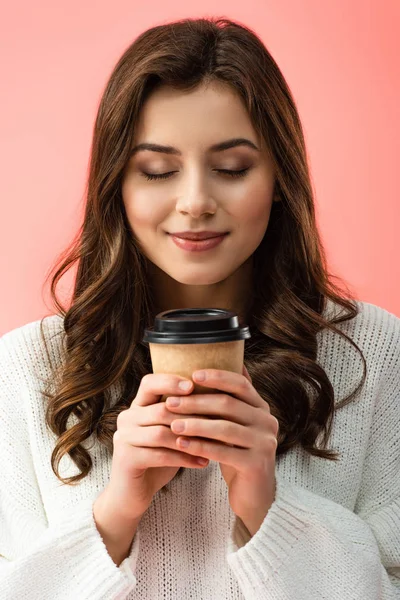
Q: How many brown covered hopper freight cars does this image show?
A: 0